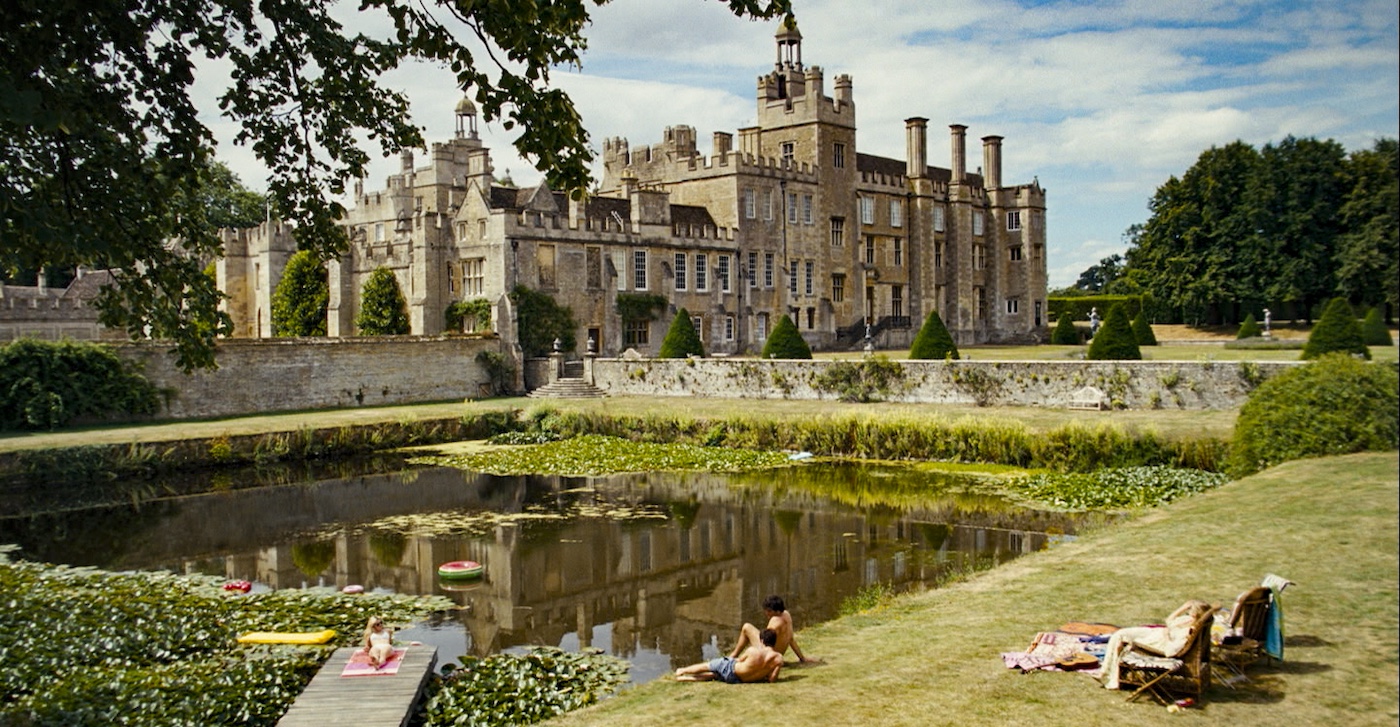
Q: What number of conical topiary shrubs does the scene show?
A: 9